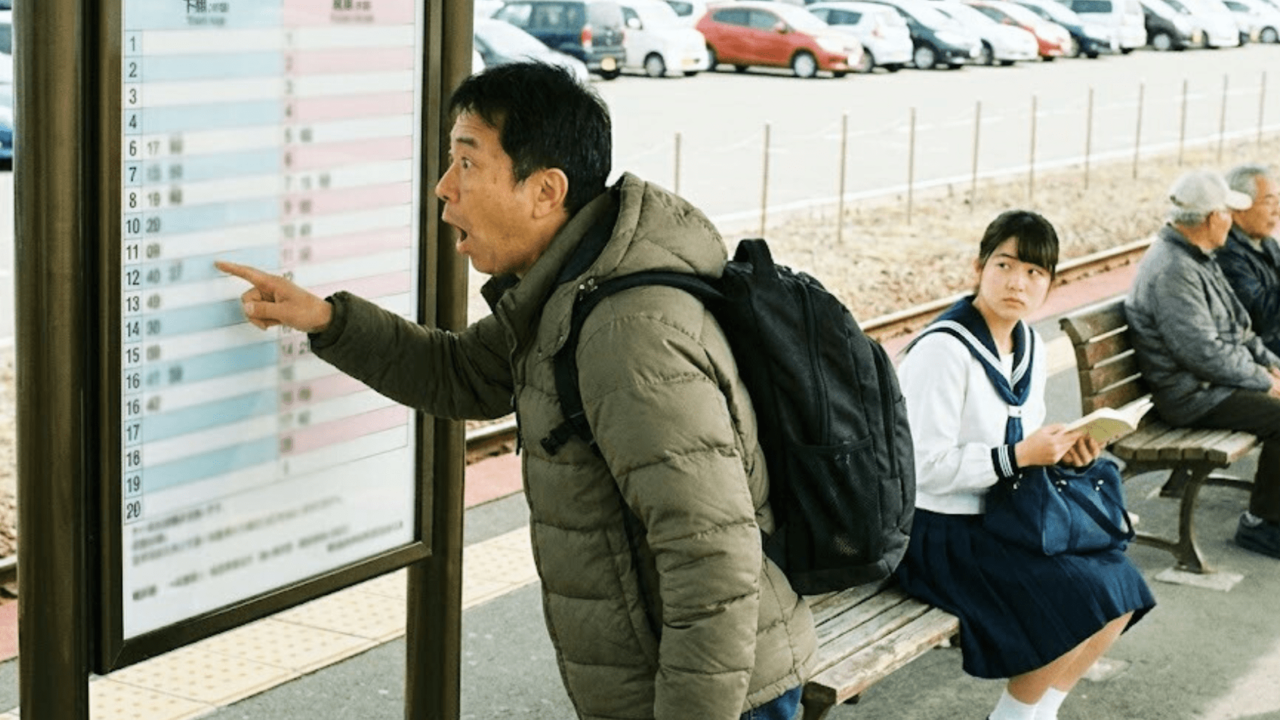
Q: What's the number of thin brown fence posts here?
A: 11